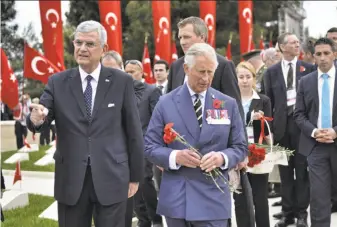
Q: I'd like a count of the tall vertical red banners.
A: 5